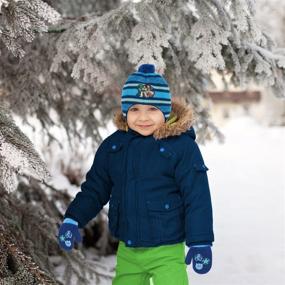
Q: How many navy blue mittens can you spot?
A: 2